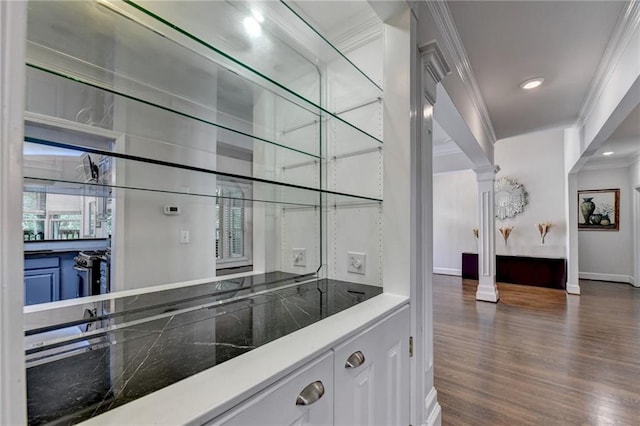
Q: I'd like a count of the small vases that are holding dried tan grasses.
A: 3